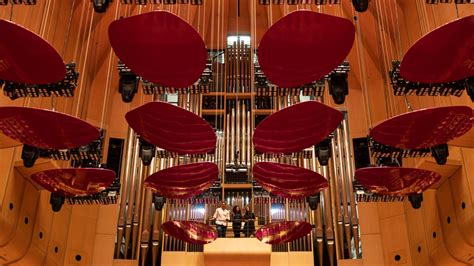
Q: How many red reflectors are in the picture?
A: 14